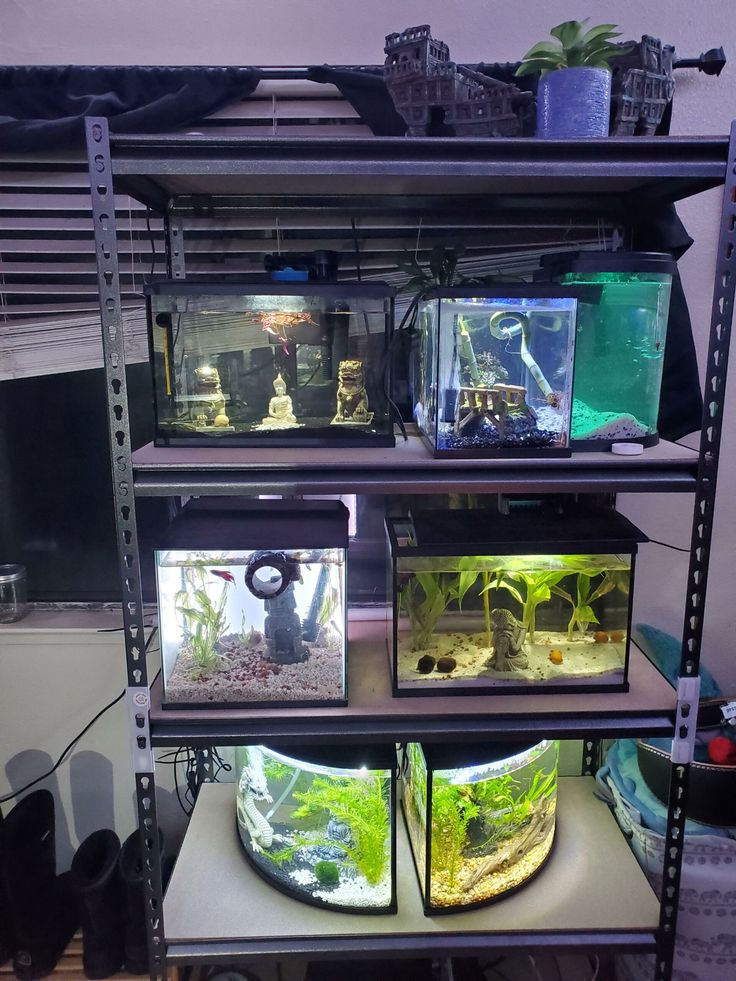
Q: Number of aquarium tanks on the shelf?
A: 7